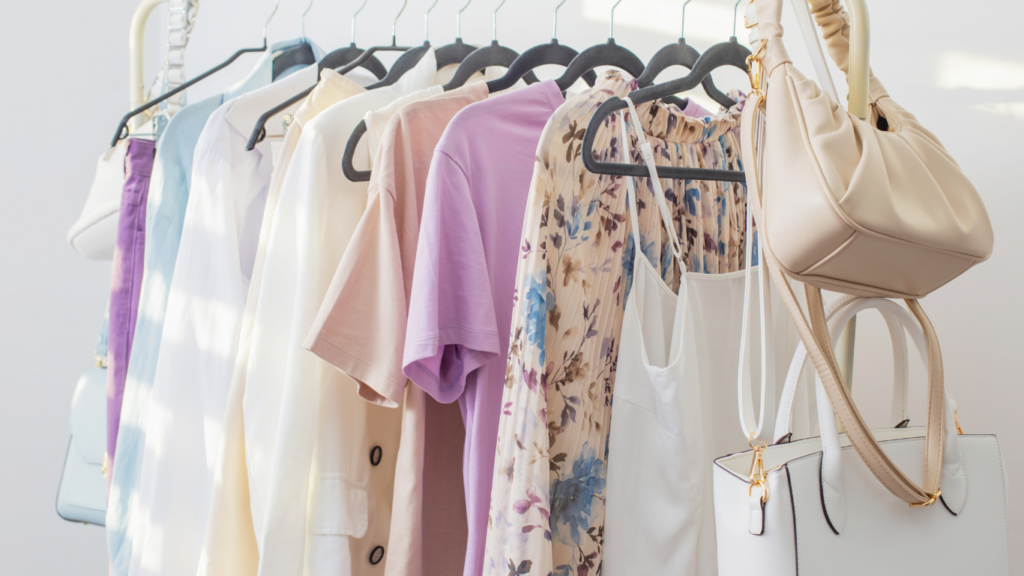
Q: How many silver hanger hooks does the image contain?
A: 11